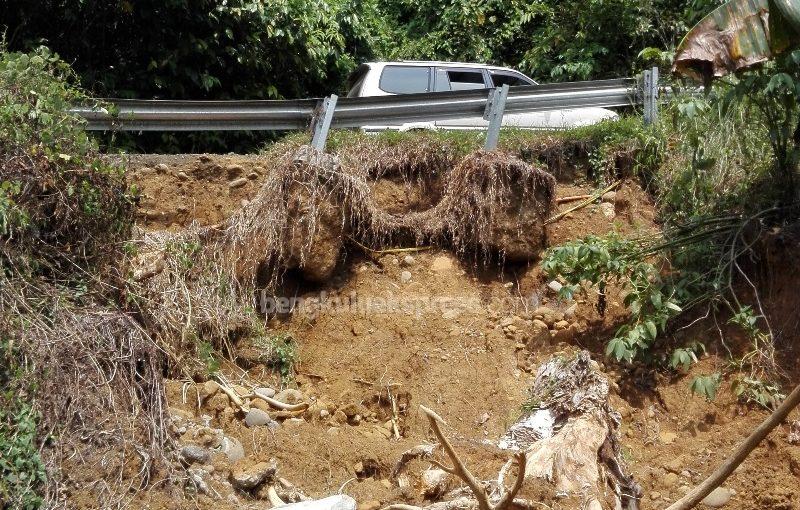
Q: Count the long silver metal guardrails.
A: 1